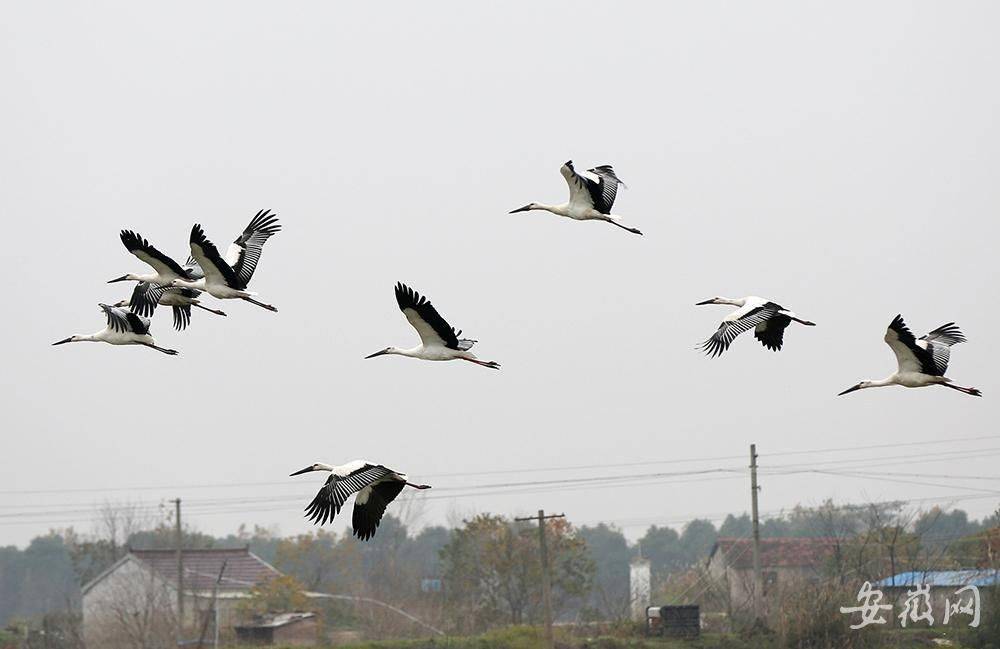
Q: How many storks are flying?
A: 9